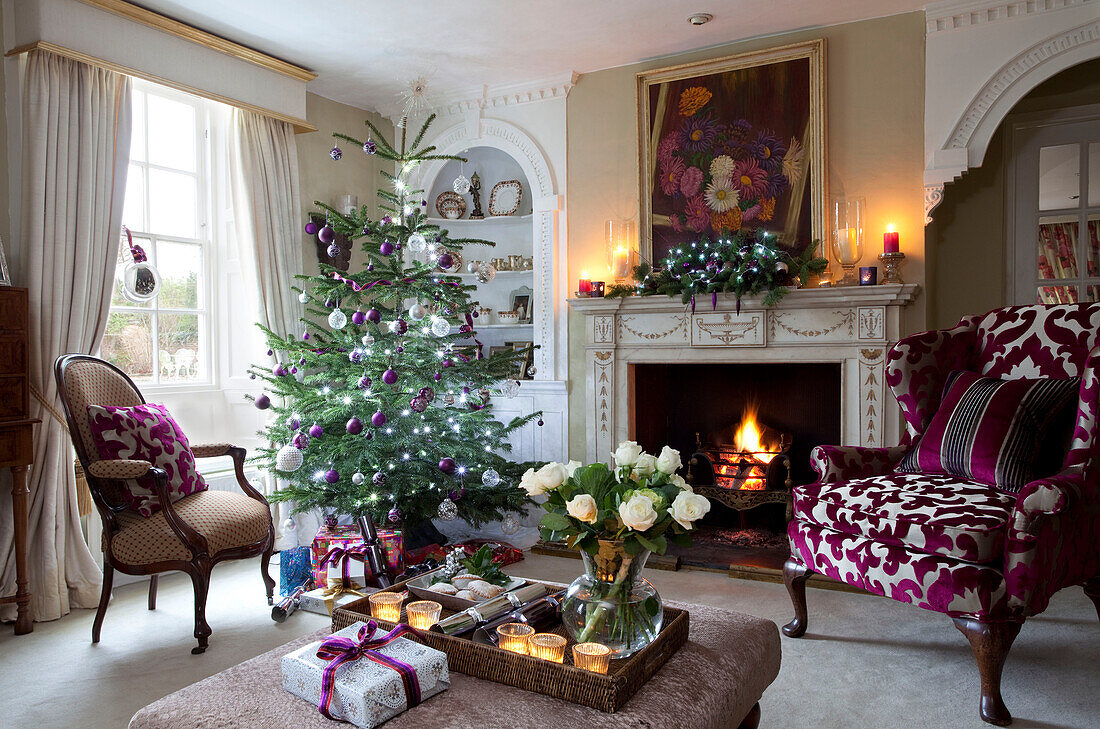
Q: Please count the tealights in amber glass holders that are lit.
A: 5